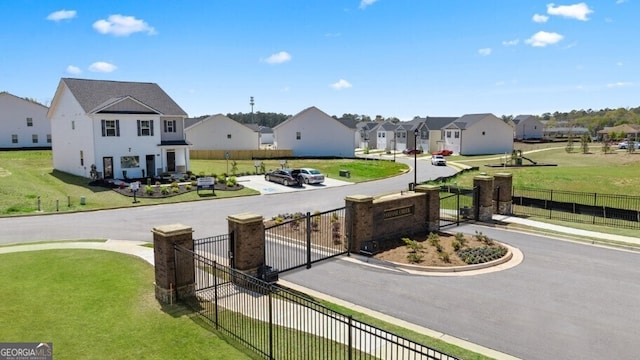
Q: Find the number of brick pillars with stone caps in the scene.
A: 6